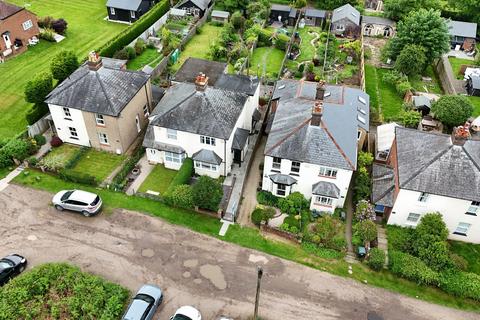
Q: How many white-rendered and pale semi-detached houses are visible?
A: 4